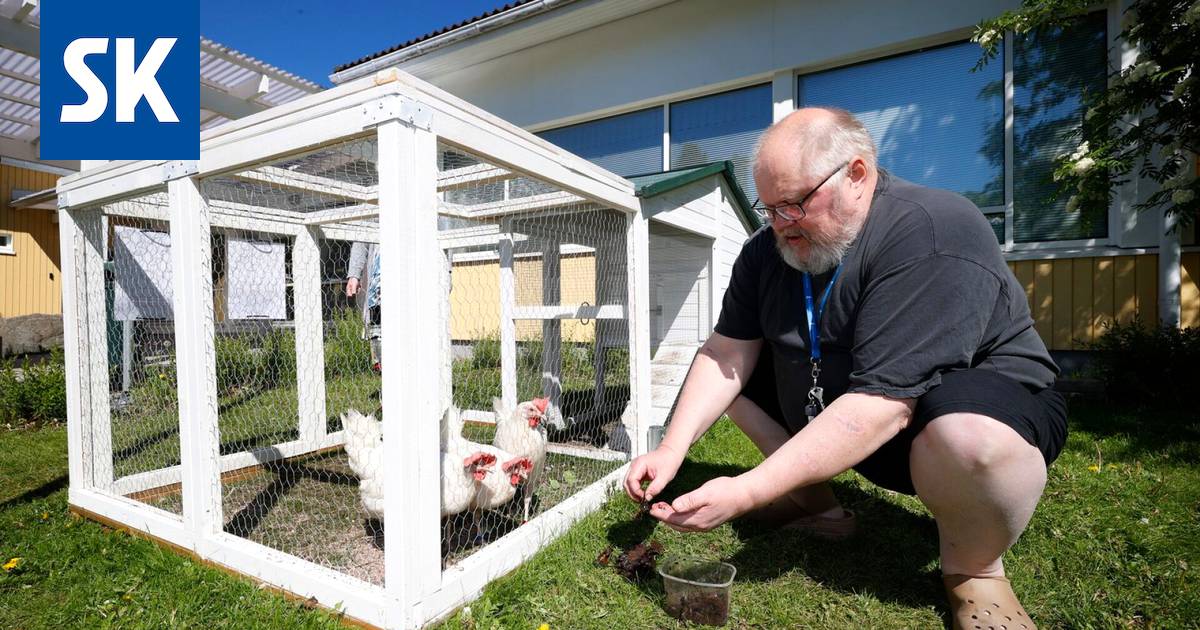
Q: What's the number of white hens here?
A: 3